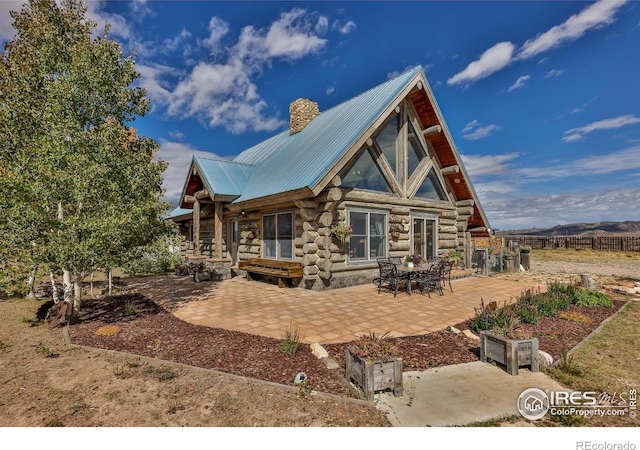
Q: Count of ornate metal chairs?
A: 6